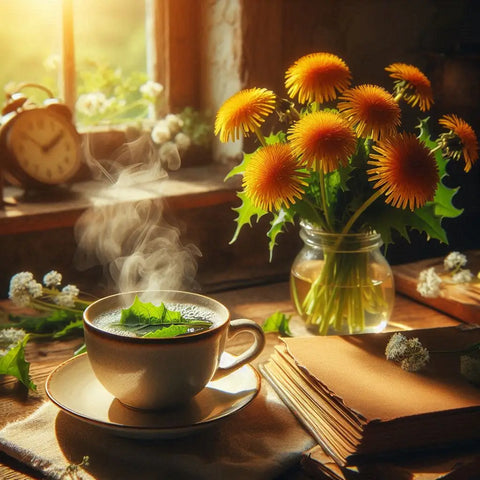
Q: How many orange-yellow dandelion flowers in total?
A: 8